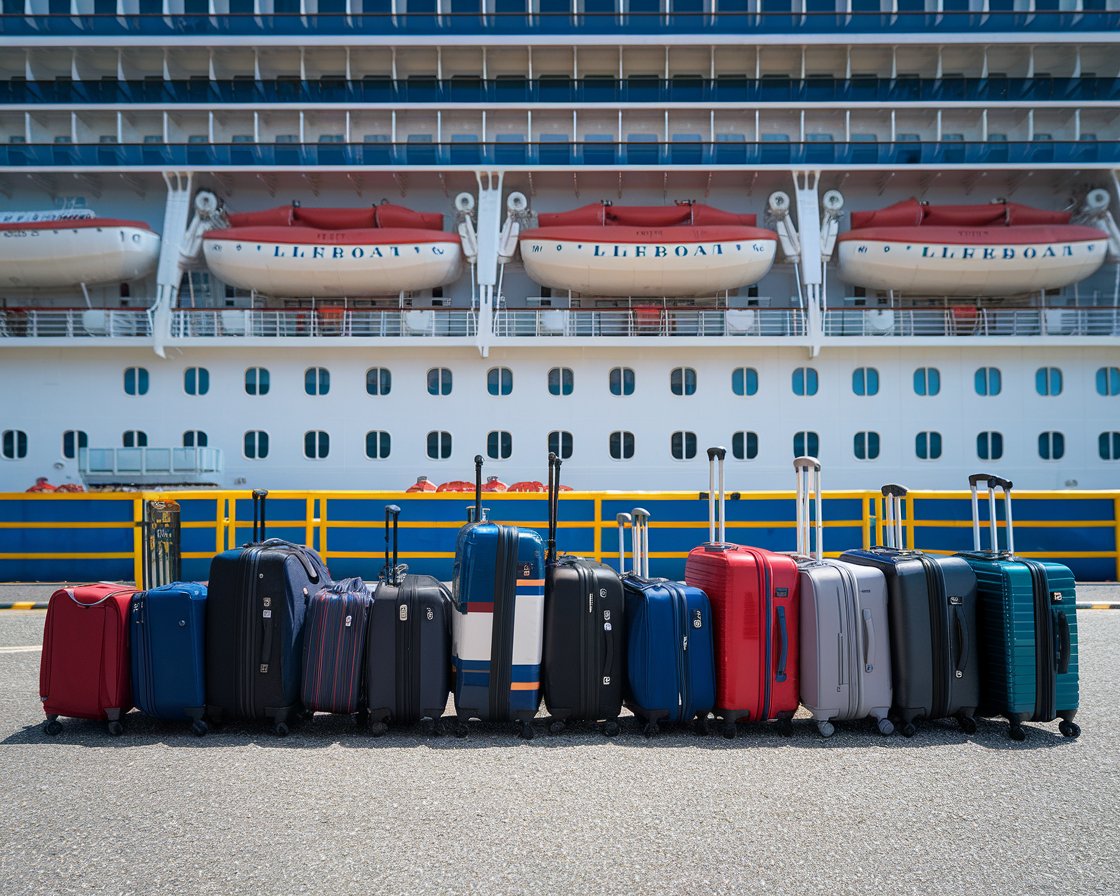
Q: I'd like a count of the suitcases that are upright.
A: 12